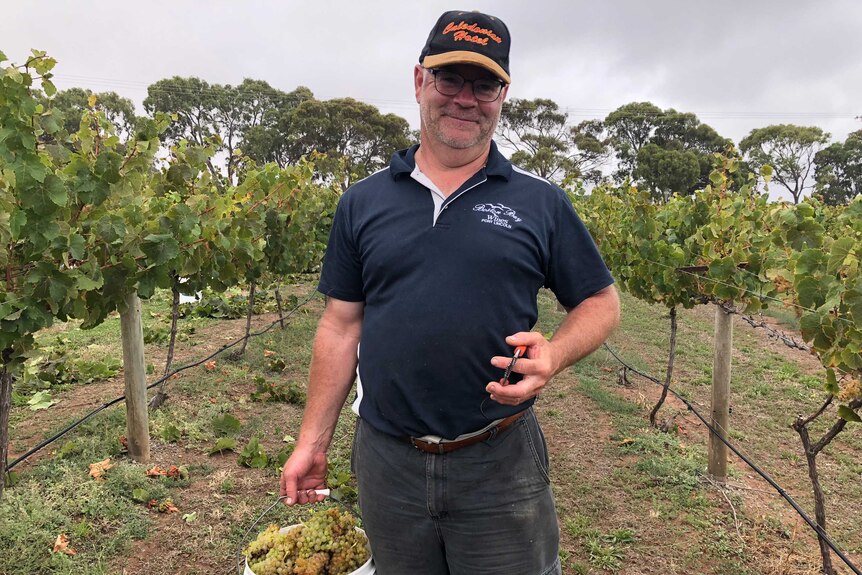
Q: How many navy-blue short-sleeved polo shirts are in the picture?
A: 1